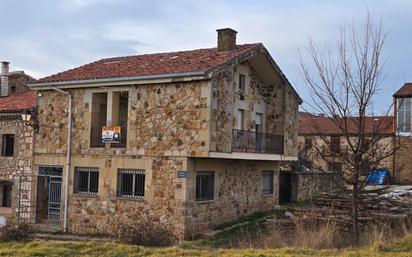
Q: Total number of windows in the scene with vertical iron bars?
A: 2